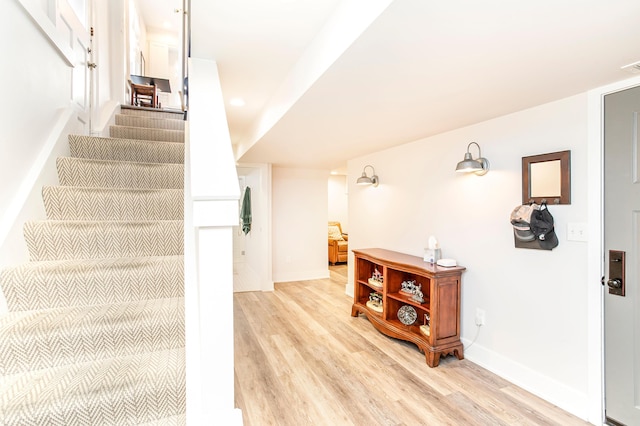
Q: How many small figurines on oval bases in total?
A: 3